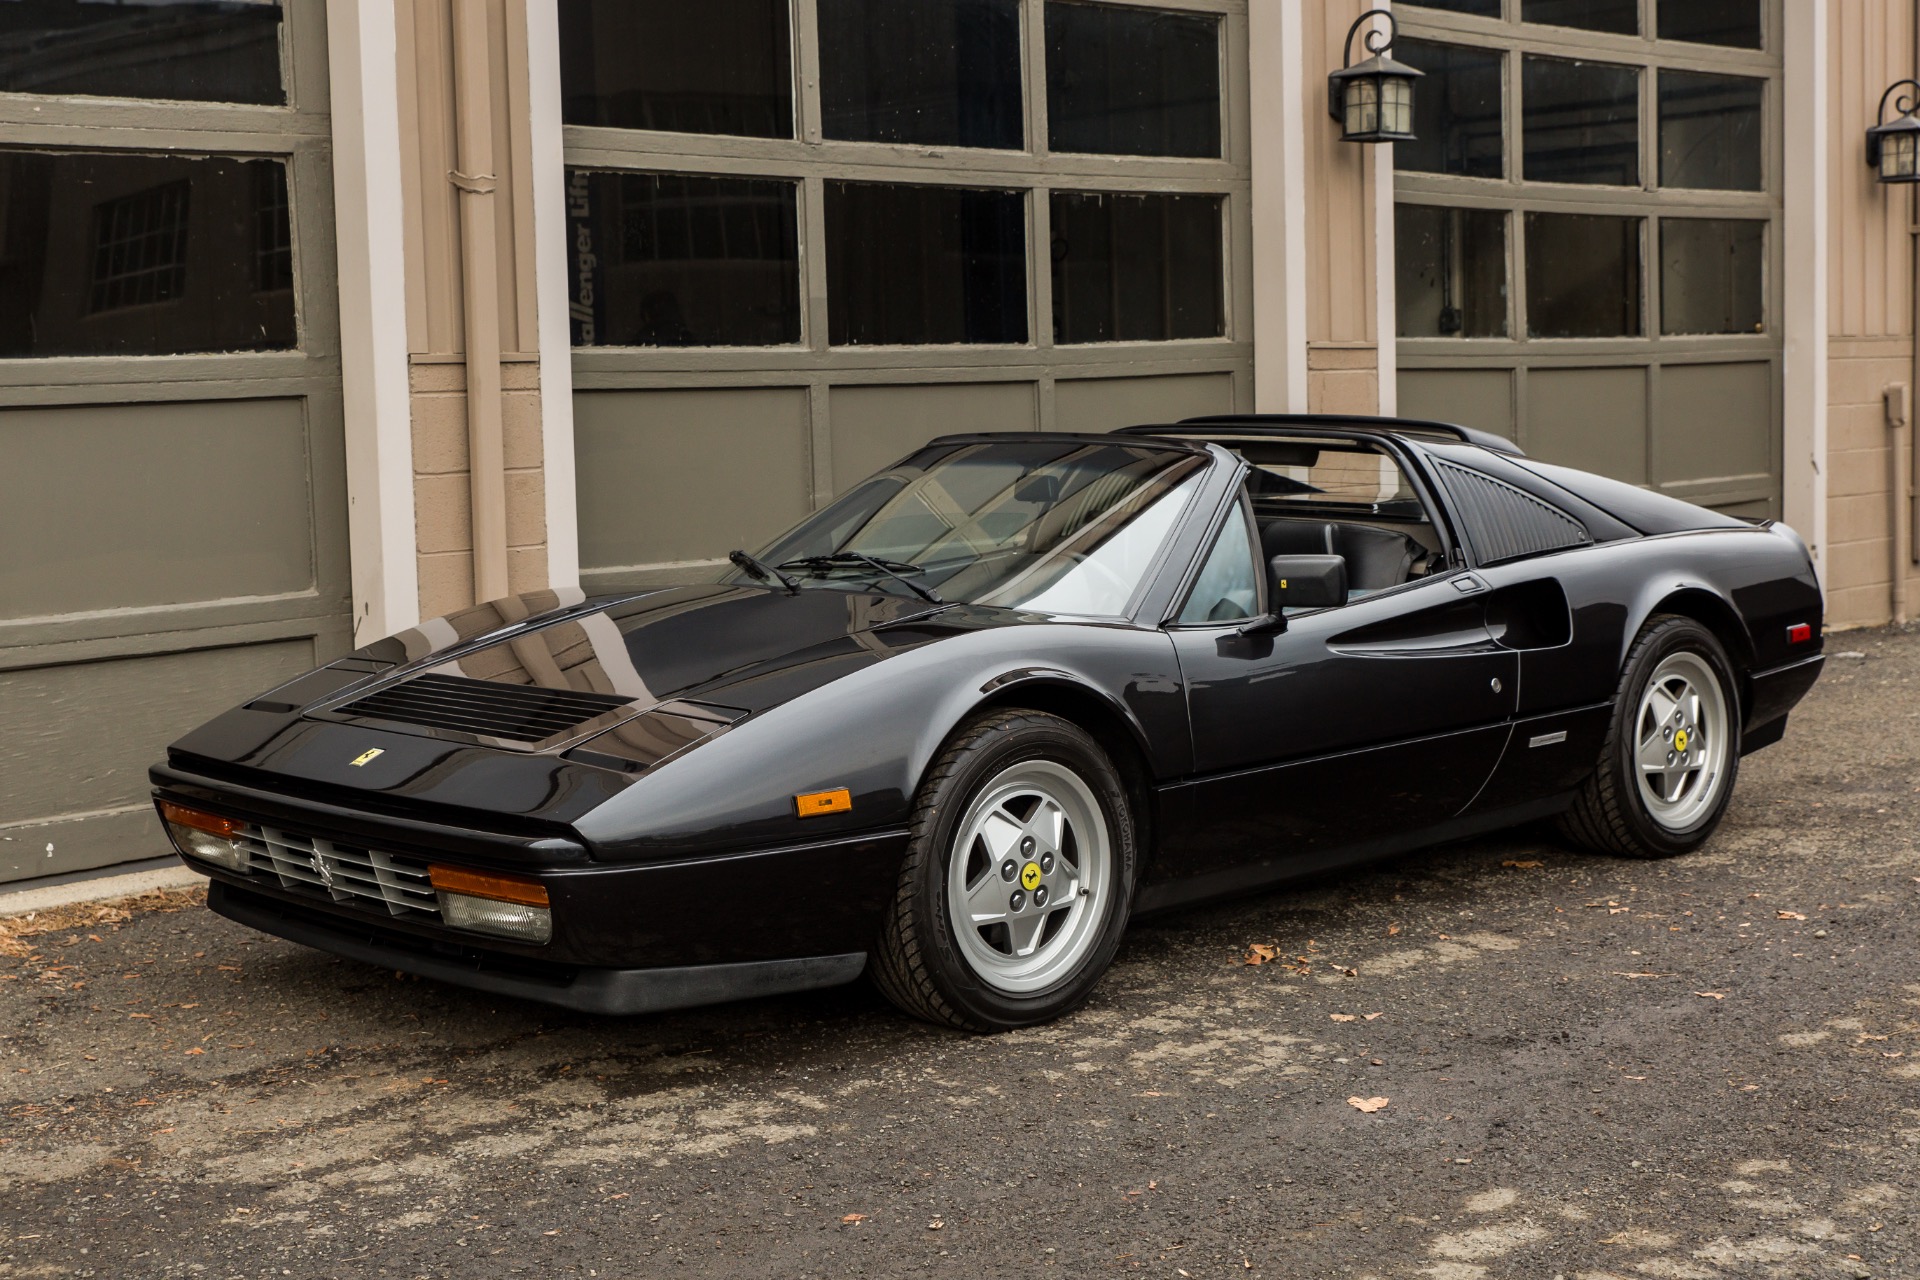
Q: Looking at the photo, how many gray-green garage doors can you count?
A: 3